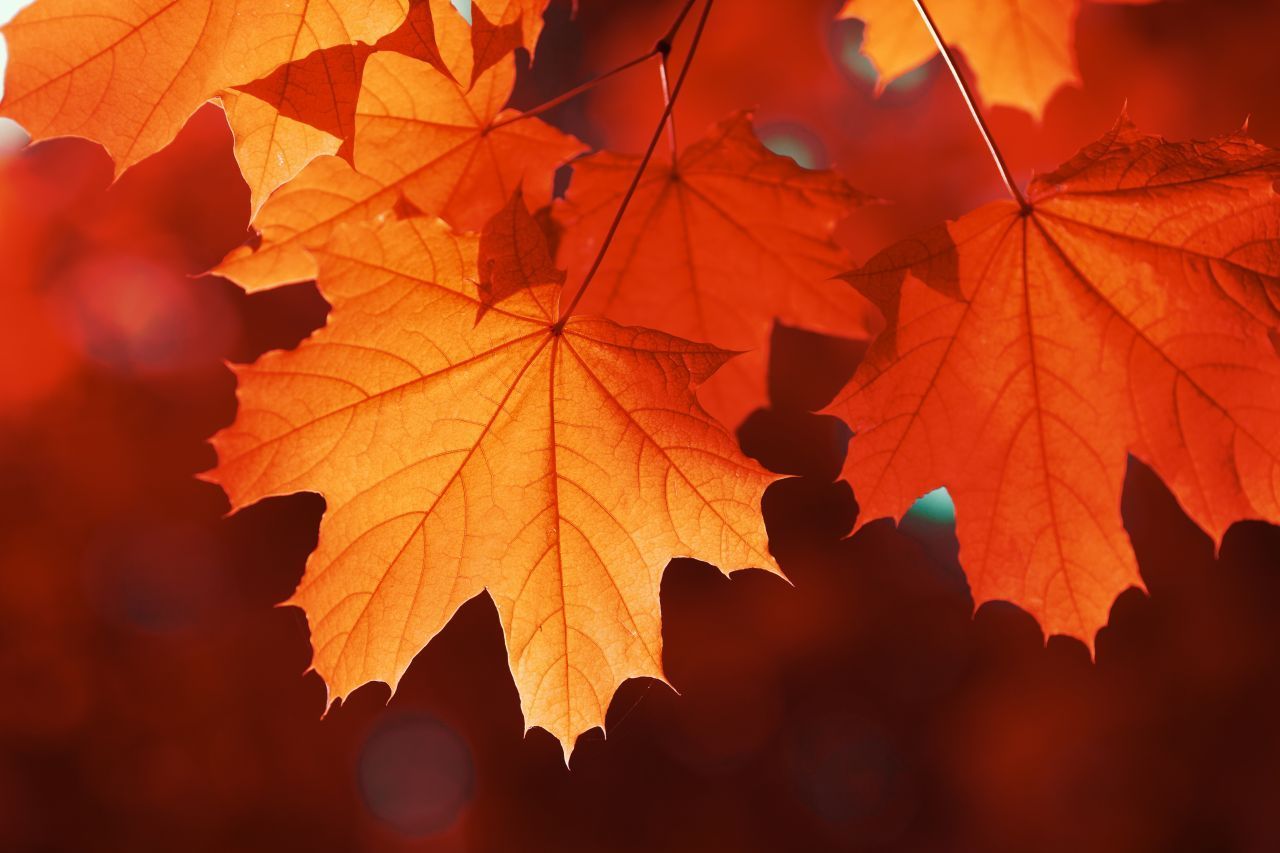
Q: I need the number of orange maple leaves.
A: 6